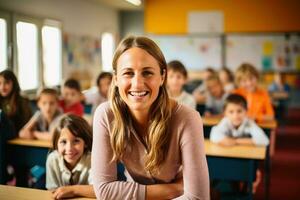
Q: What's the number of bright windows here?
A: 4